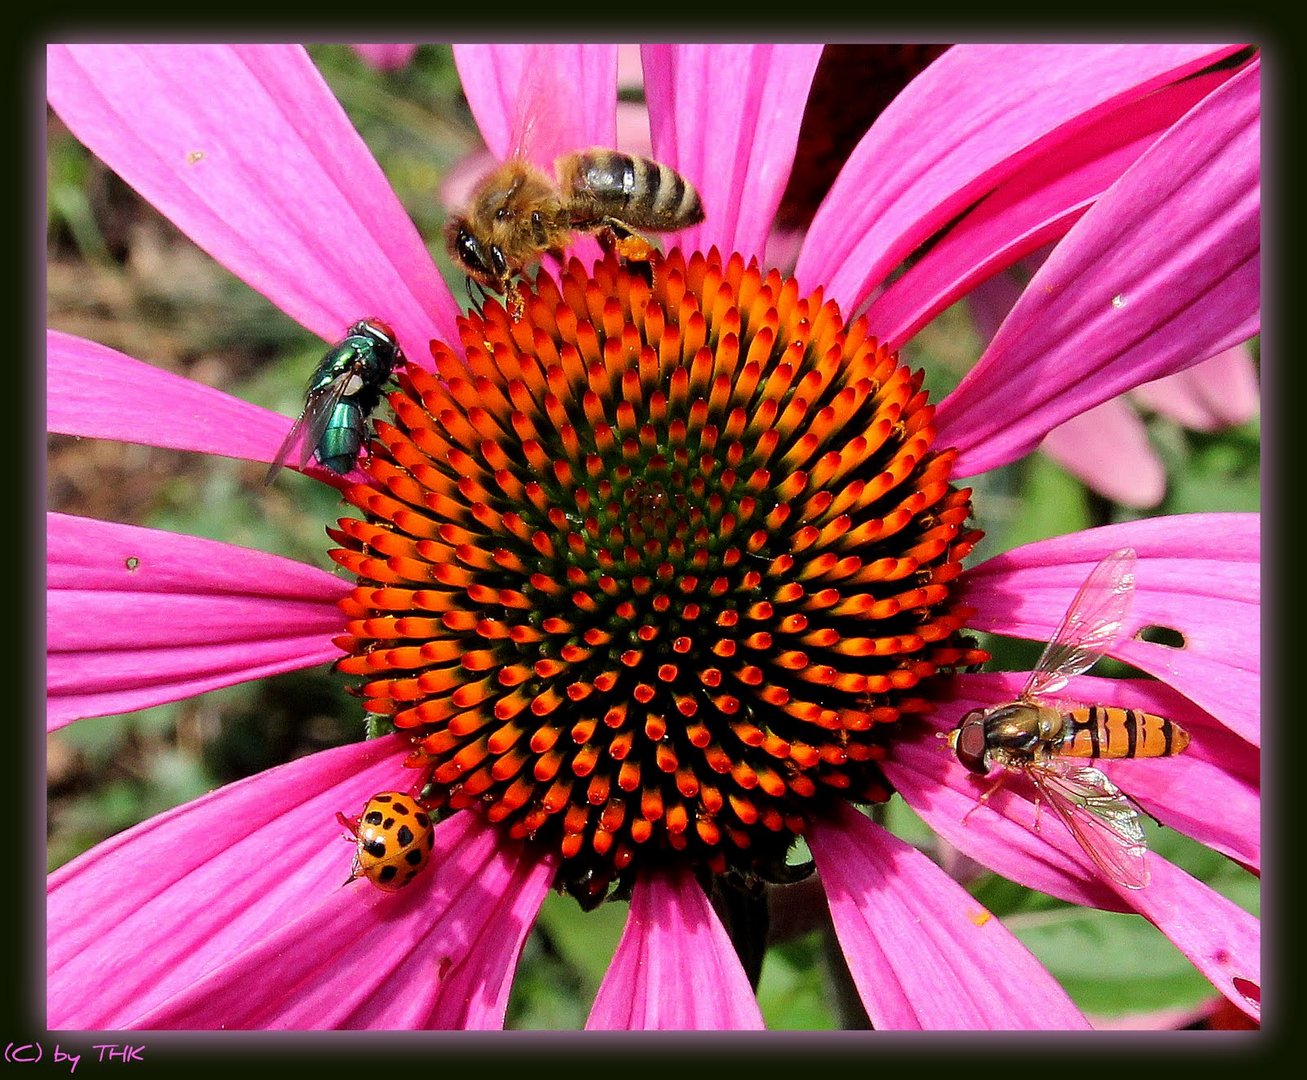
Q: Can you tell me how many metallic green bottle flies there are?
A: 1